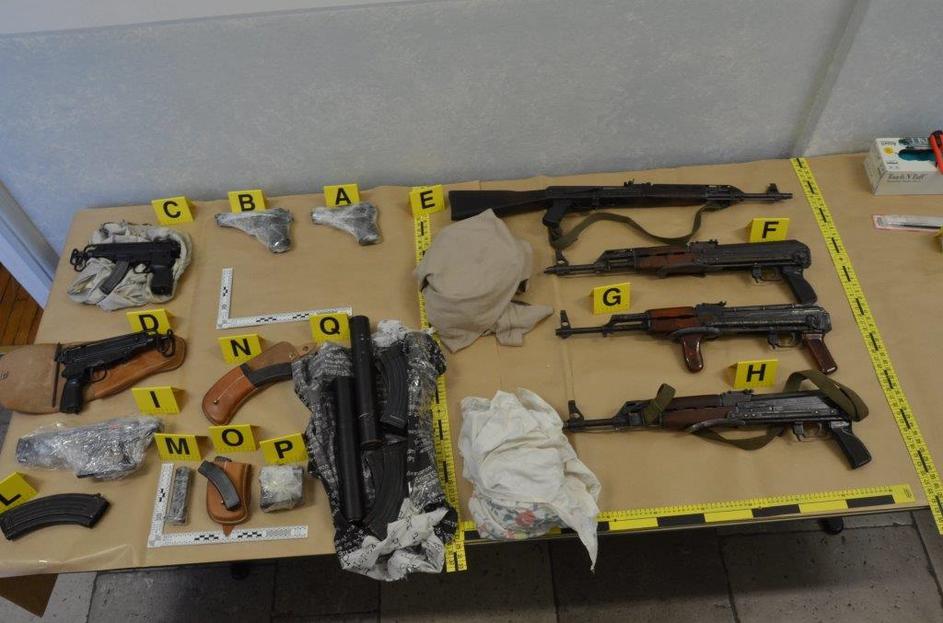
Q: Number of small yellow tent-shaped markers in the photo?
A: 15